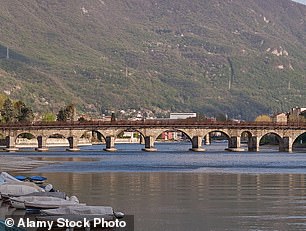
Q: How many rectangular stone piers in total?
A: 9